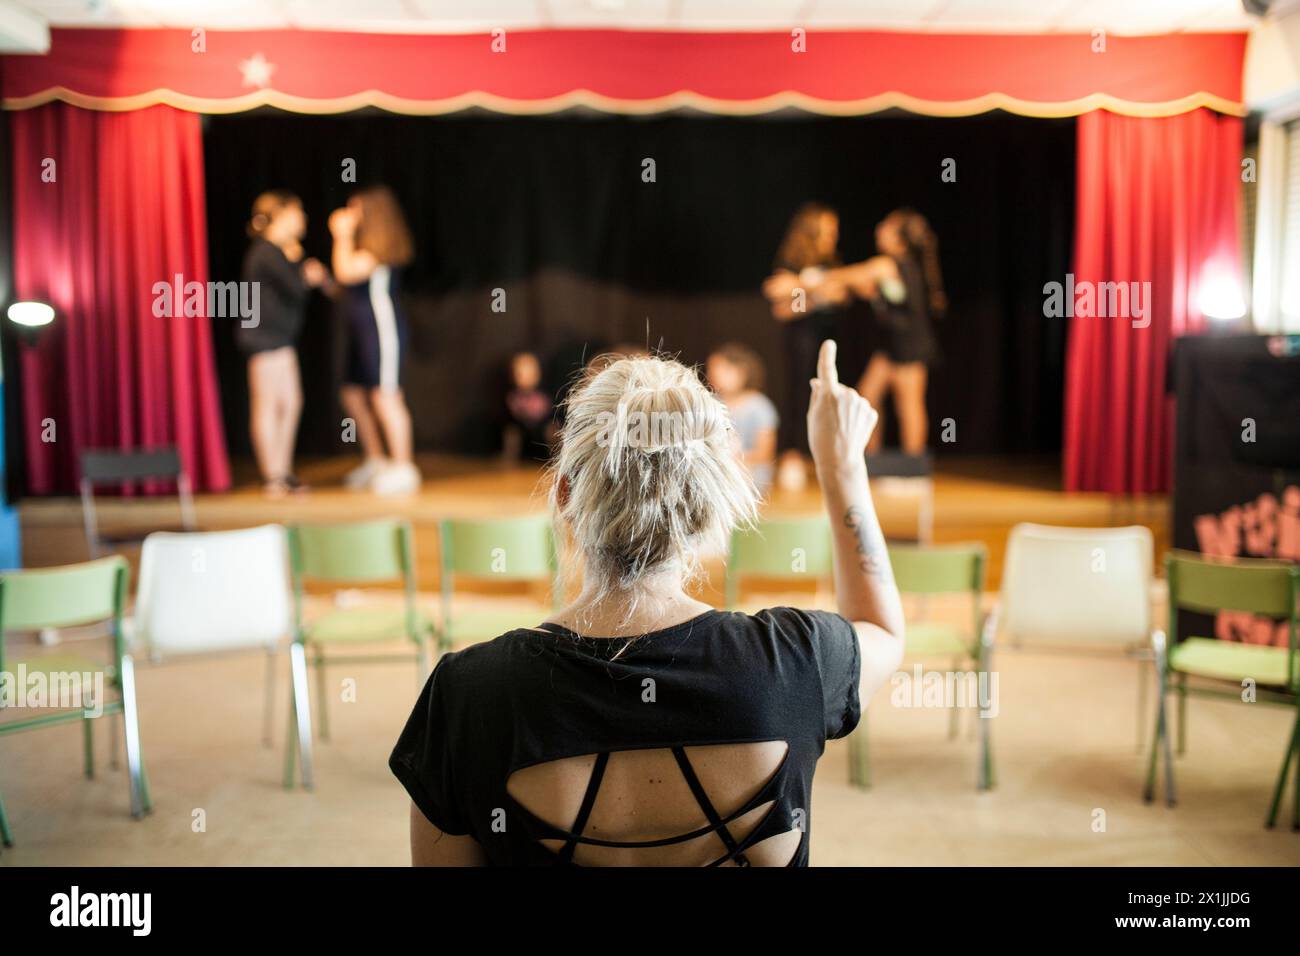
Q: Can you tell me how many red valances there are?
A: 1